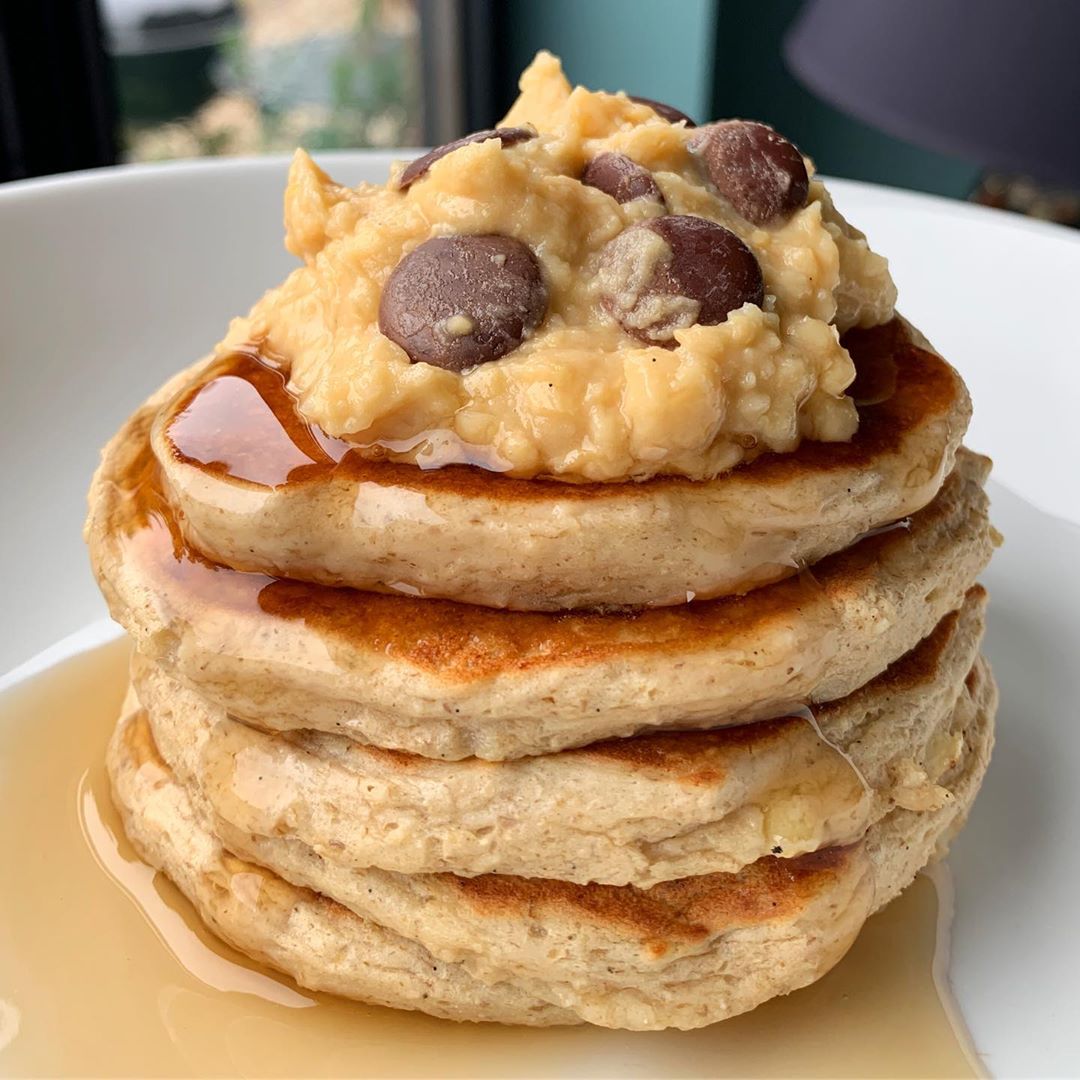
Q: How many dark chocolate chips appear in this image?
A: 6